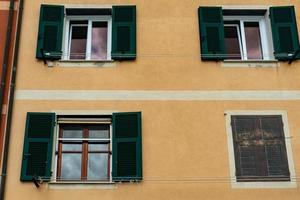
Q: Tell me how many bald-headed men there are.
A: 0